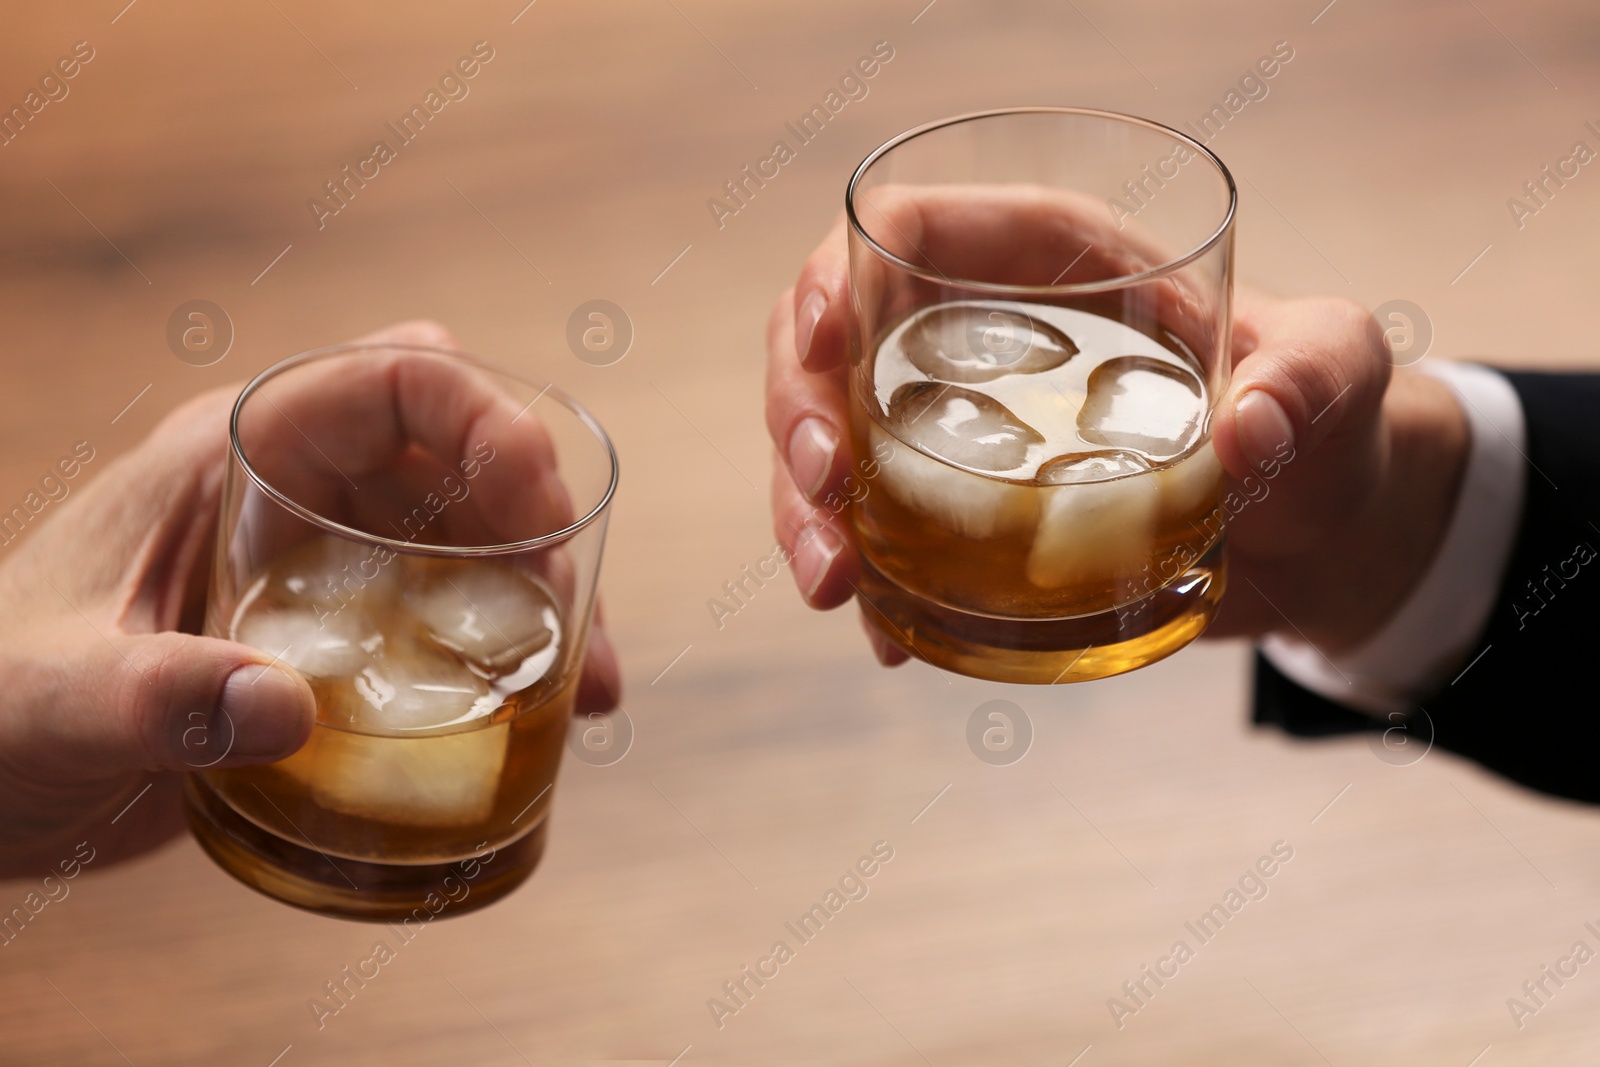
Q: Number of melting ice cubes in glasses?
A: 8